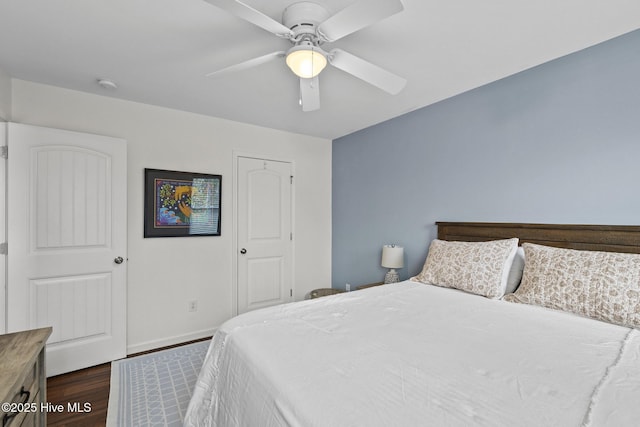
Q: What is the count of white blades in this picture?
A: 5